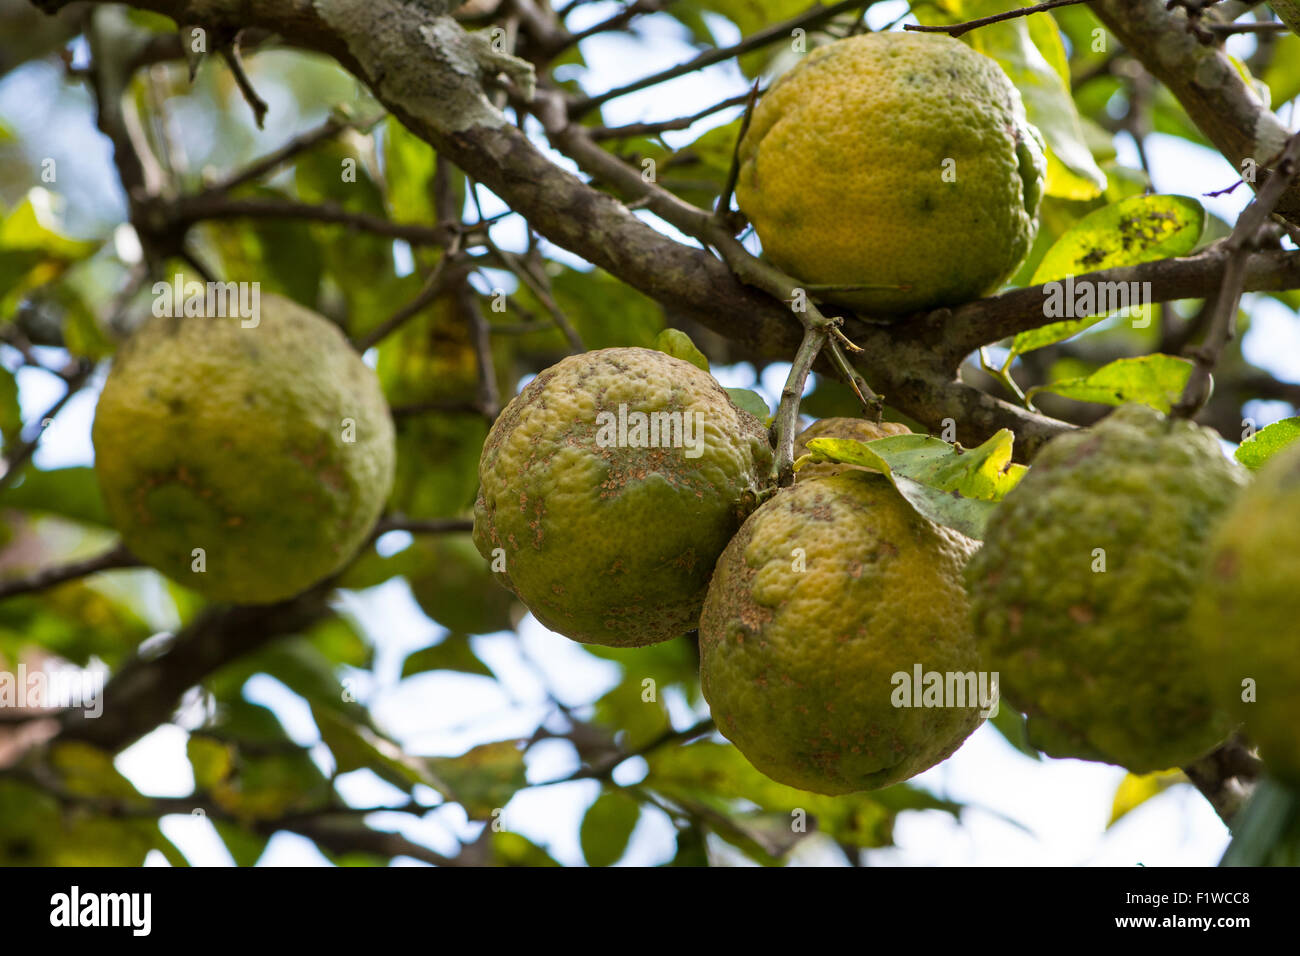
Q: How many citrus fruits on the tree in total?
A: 7